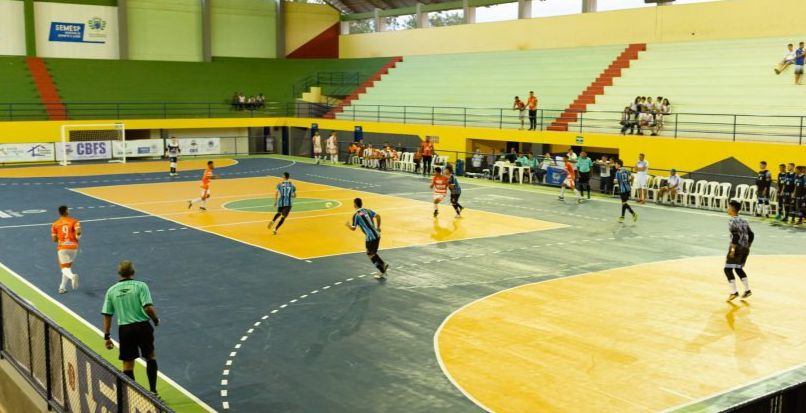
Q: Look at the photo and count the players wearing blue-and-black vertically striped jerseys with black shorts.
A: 4